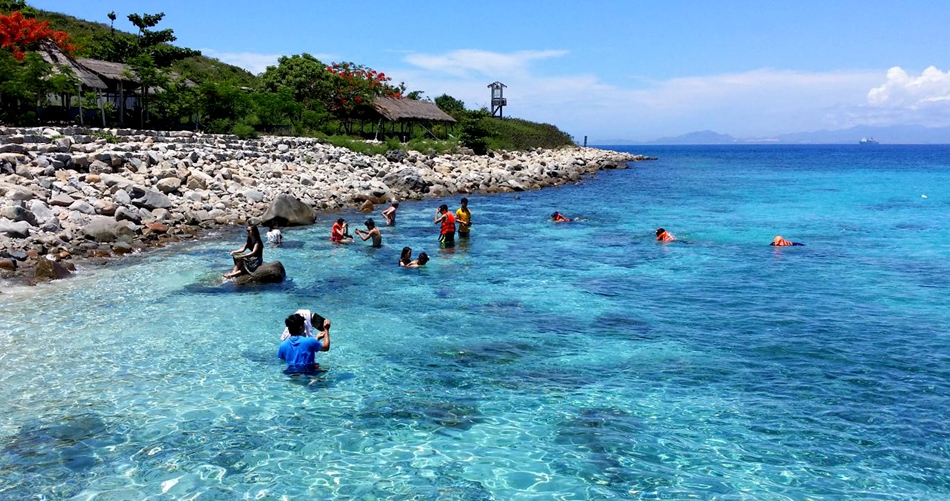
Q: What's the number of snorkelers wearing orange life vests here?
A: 3